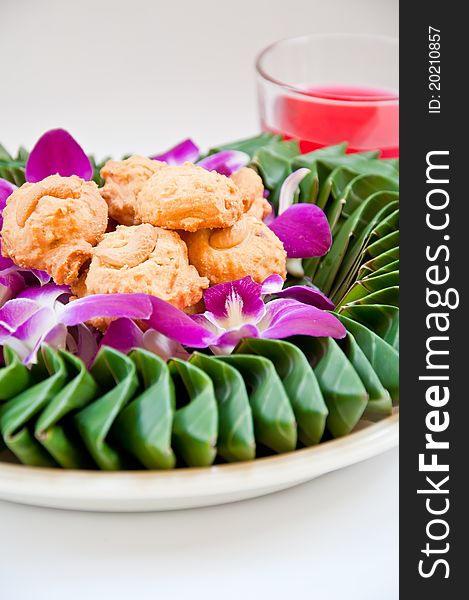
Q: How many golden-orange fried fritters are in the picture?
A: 6